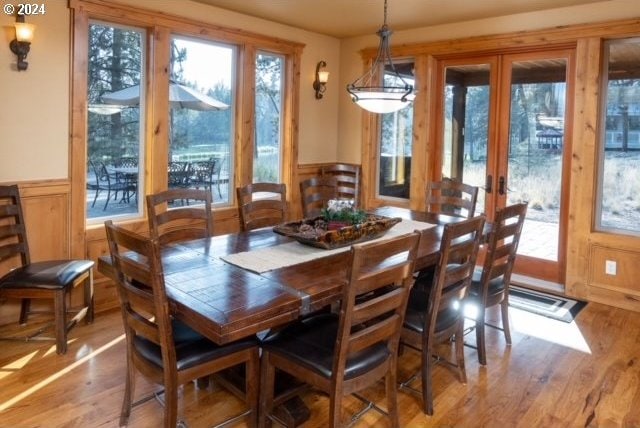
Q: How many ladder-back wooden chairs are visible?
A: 10